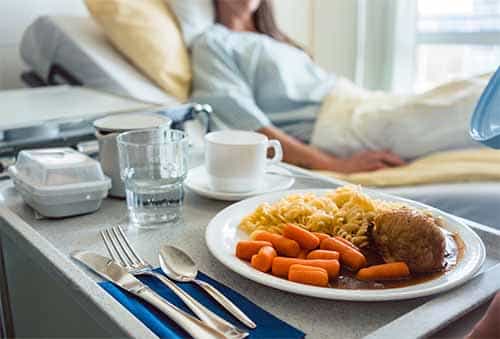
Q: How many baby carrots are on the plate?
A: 11